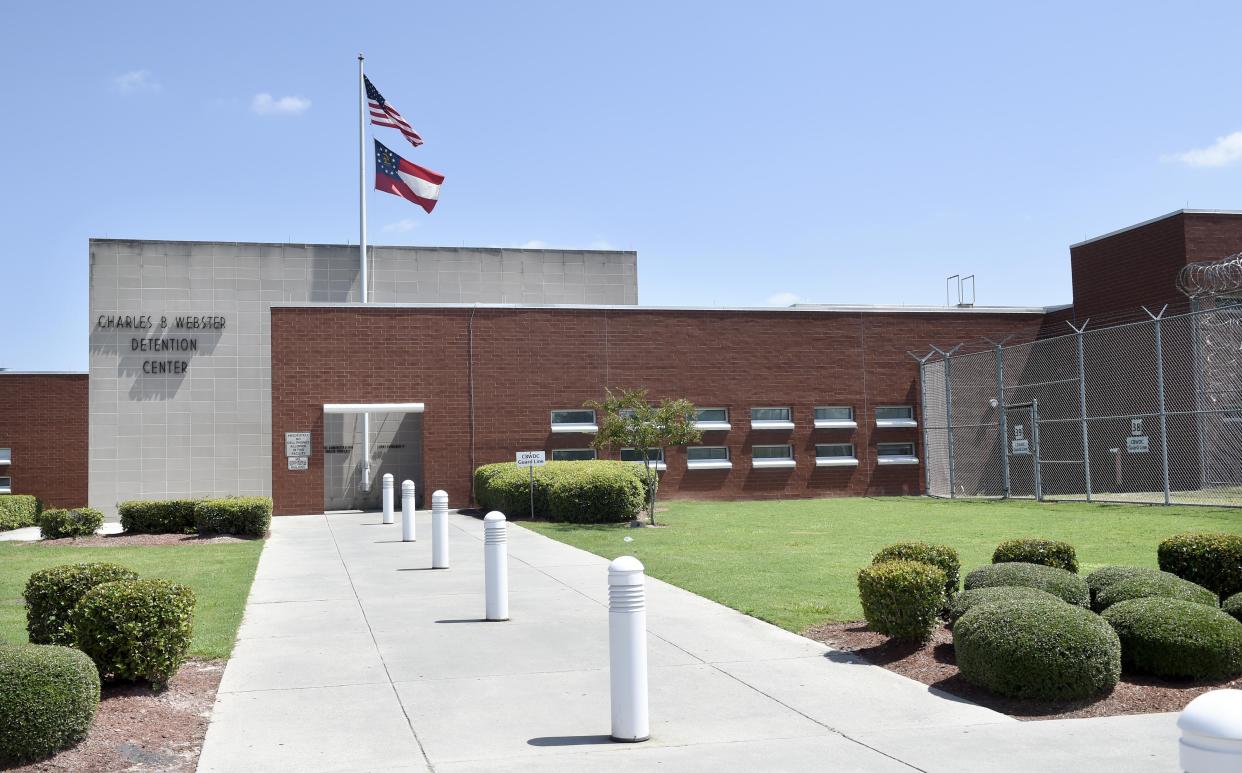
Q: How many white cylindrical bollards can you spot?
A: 6